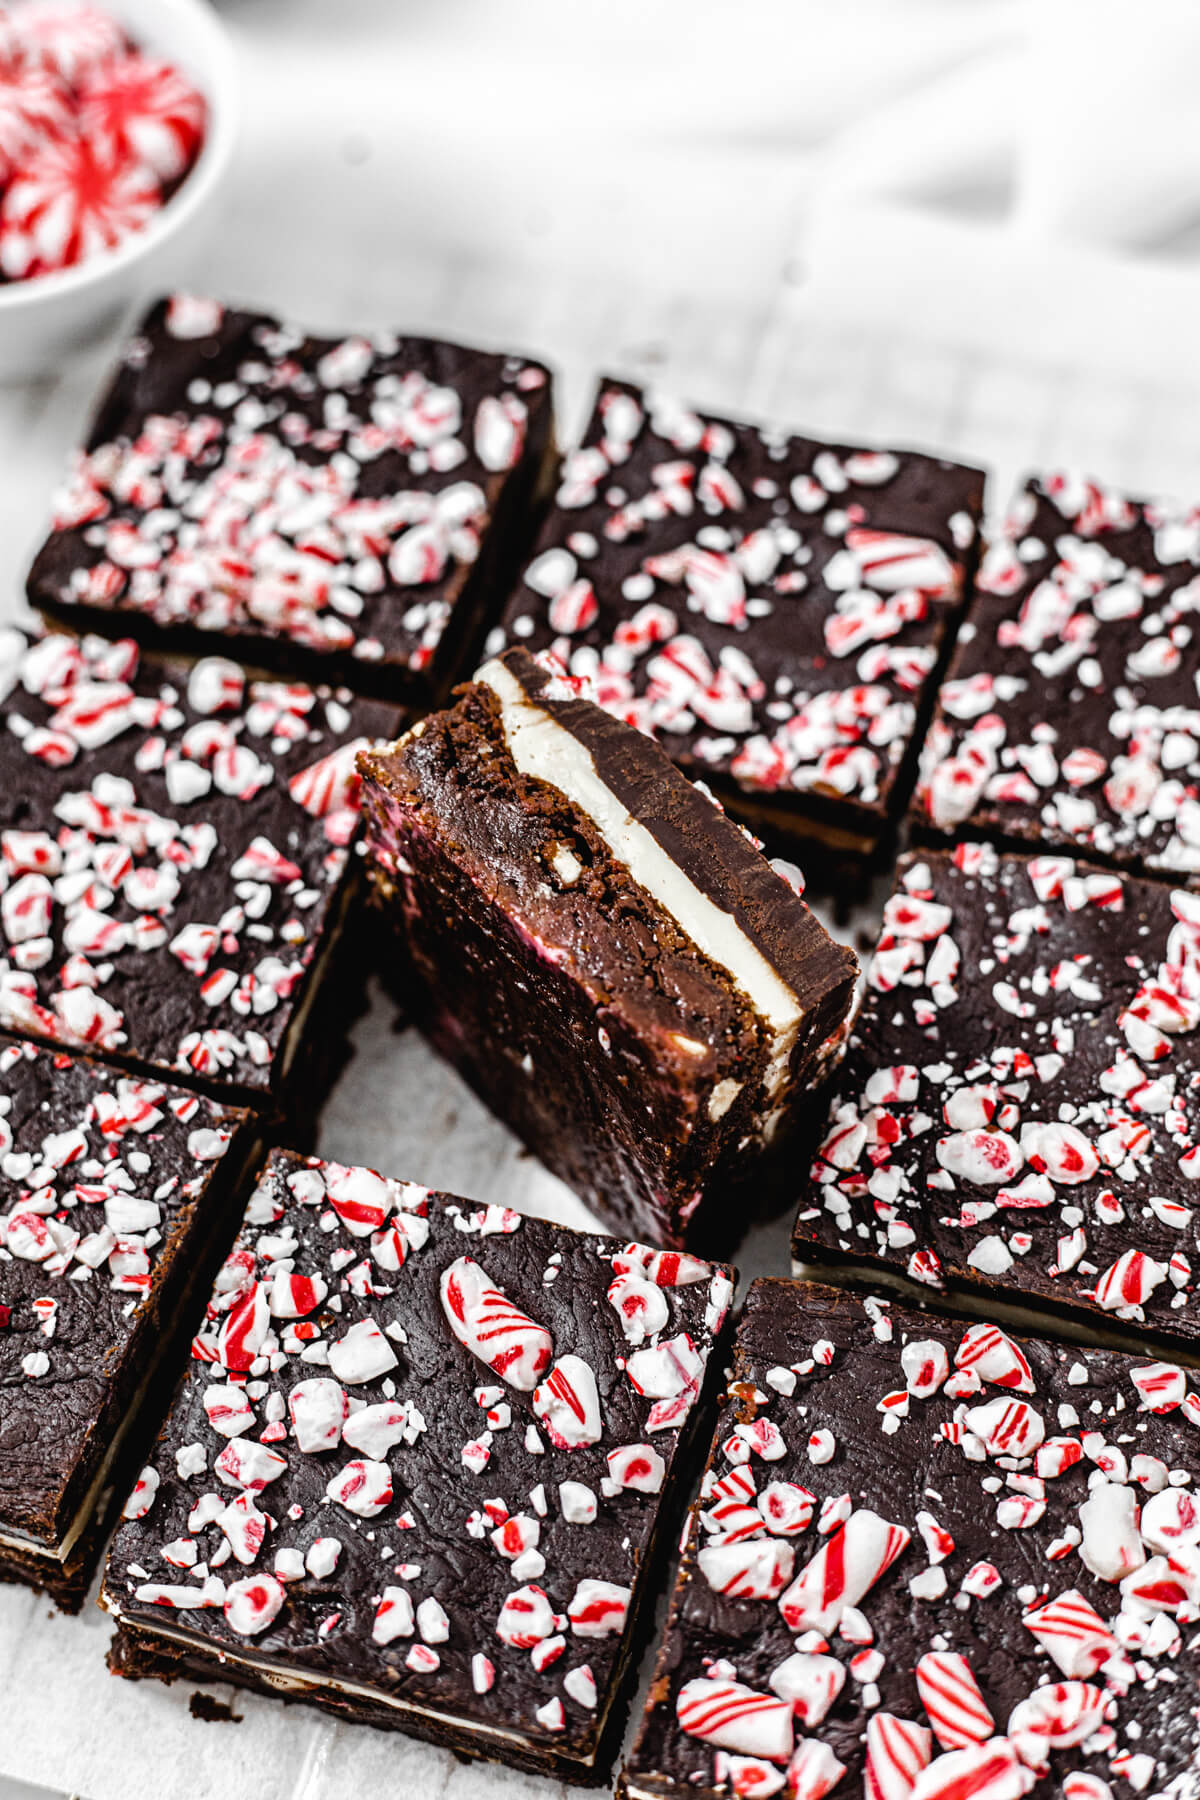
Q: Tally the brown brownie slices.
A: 9